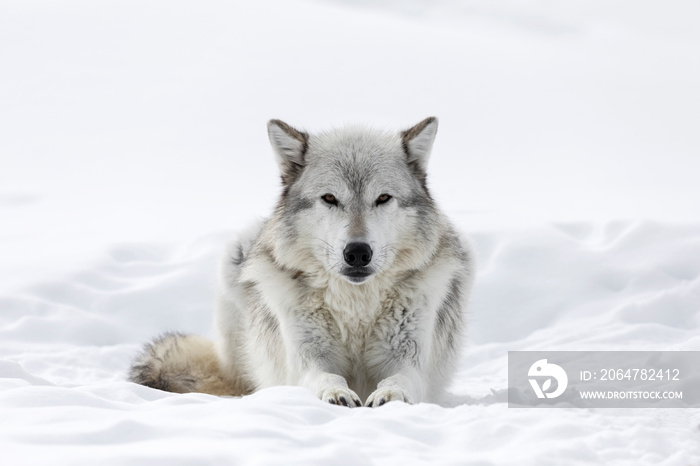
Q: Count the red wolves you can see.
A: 0